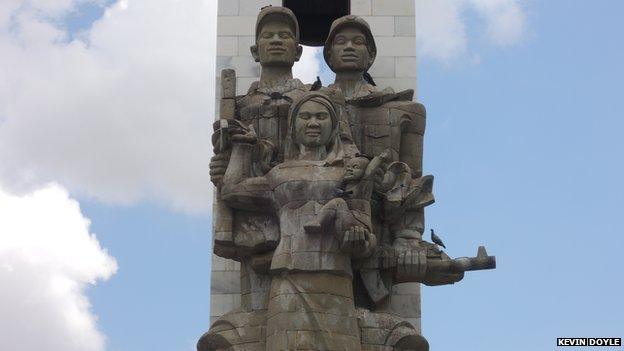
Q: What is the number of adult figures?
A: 3